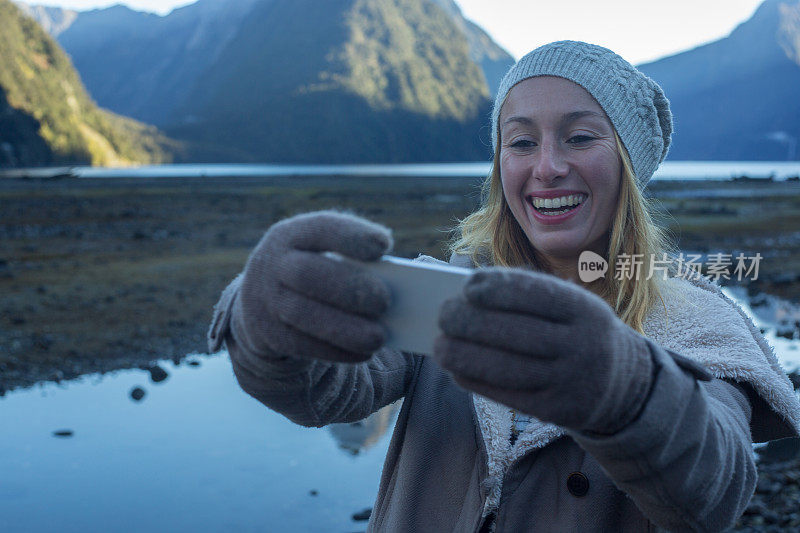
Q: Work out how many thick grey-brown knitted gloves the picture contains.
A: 2